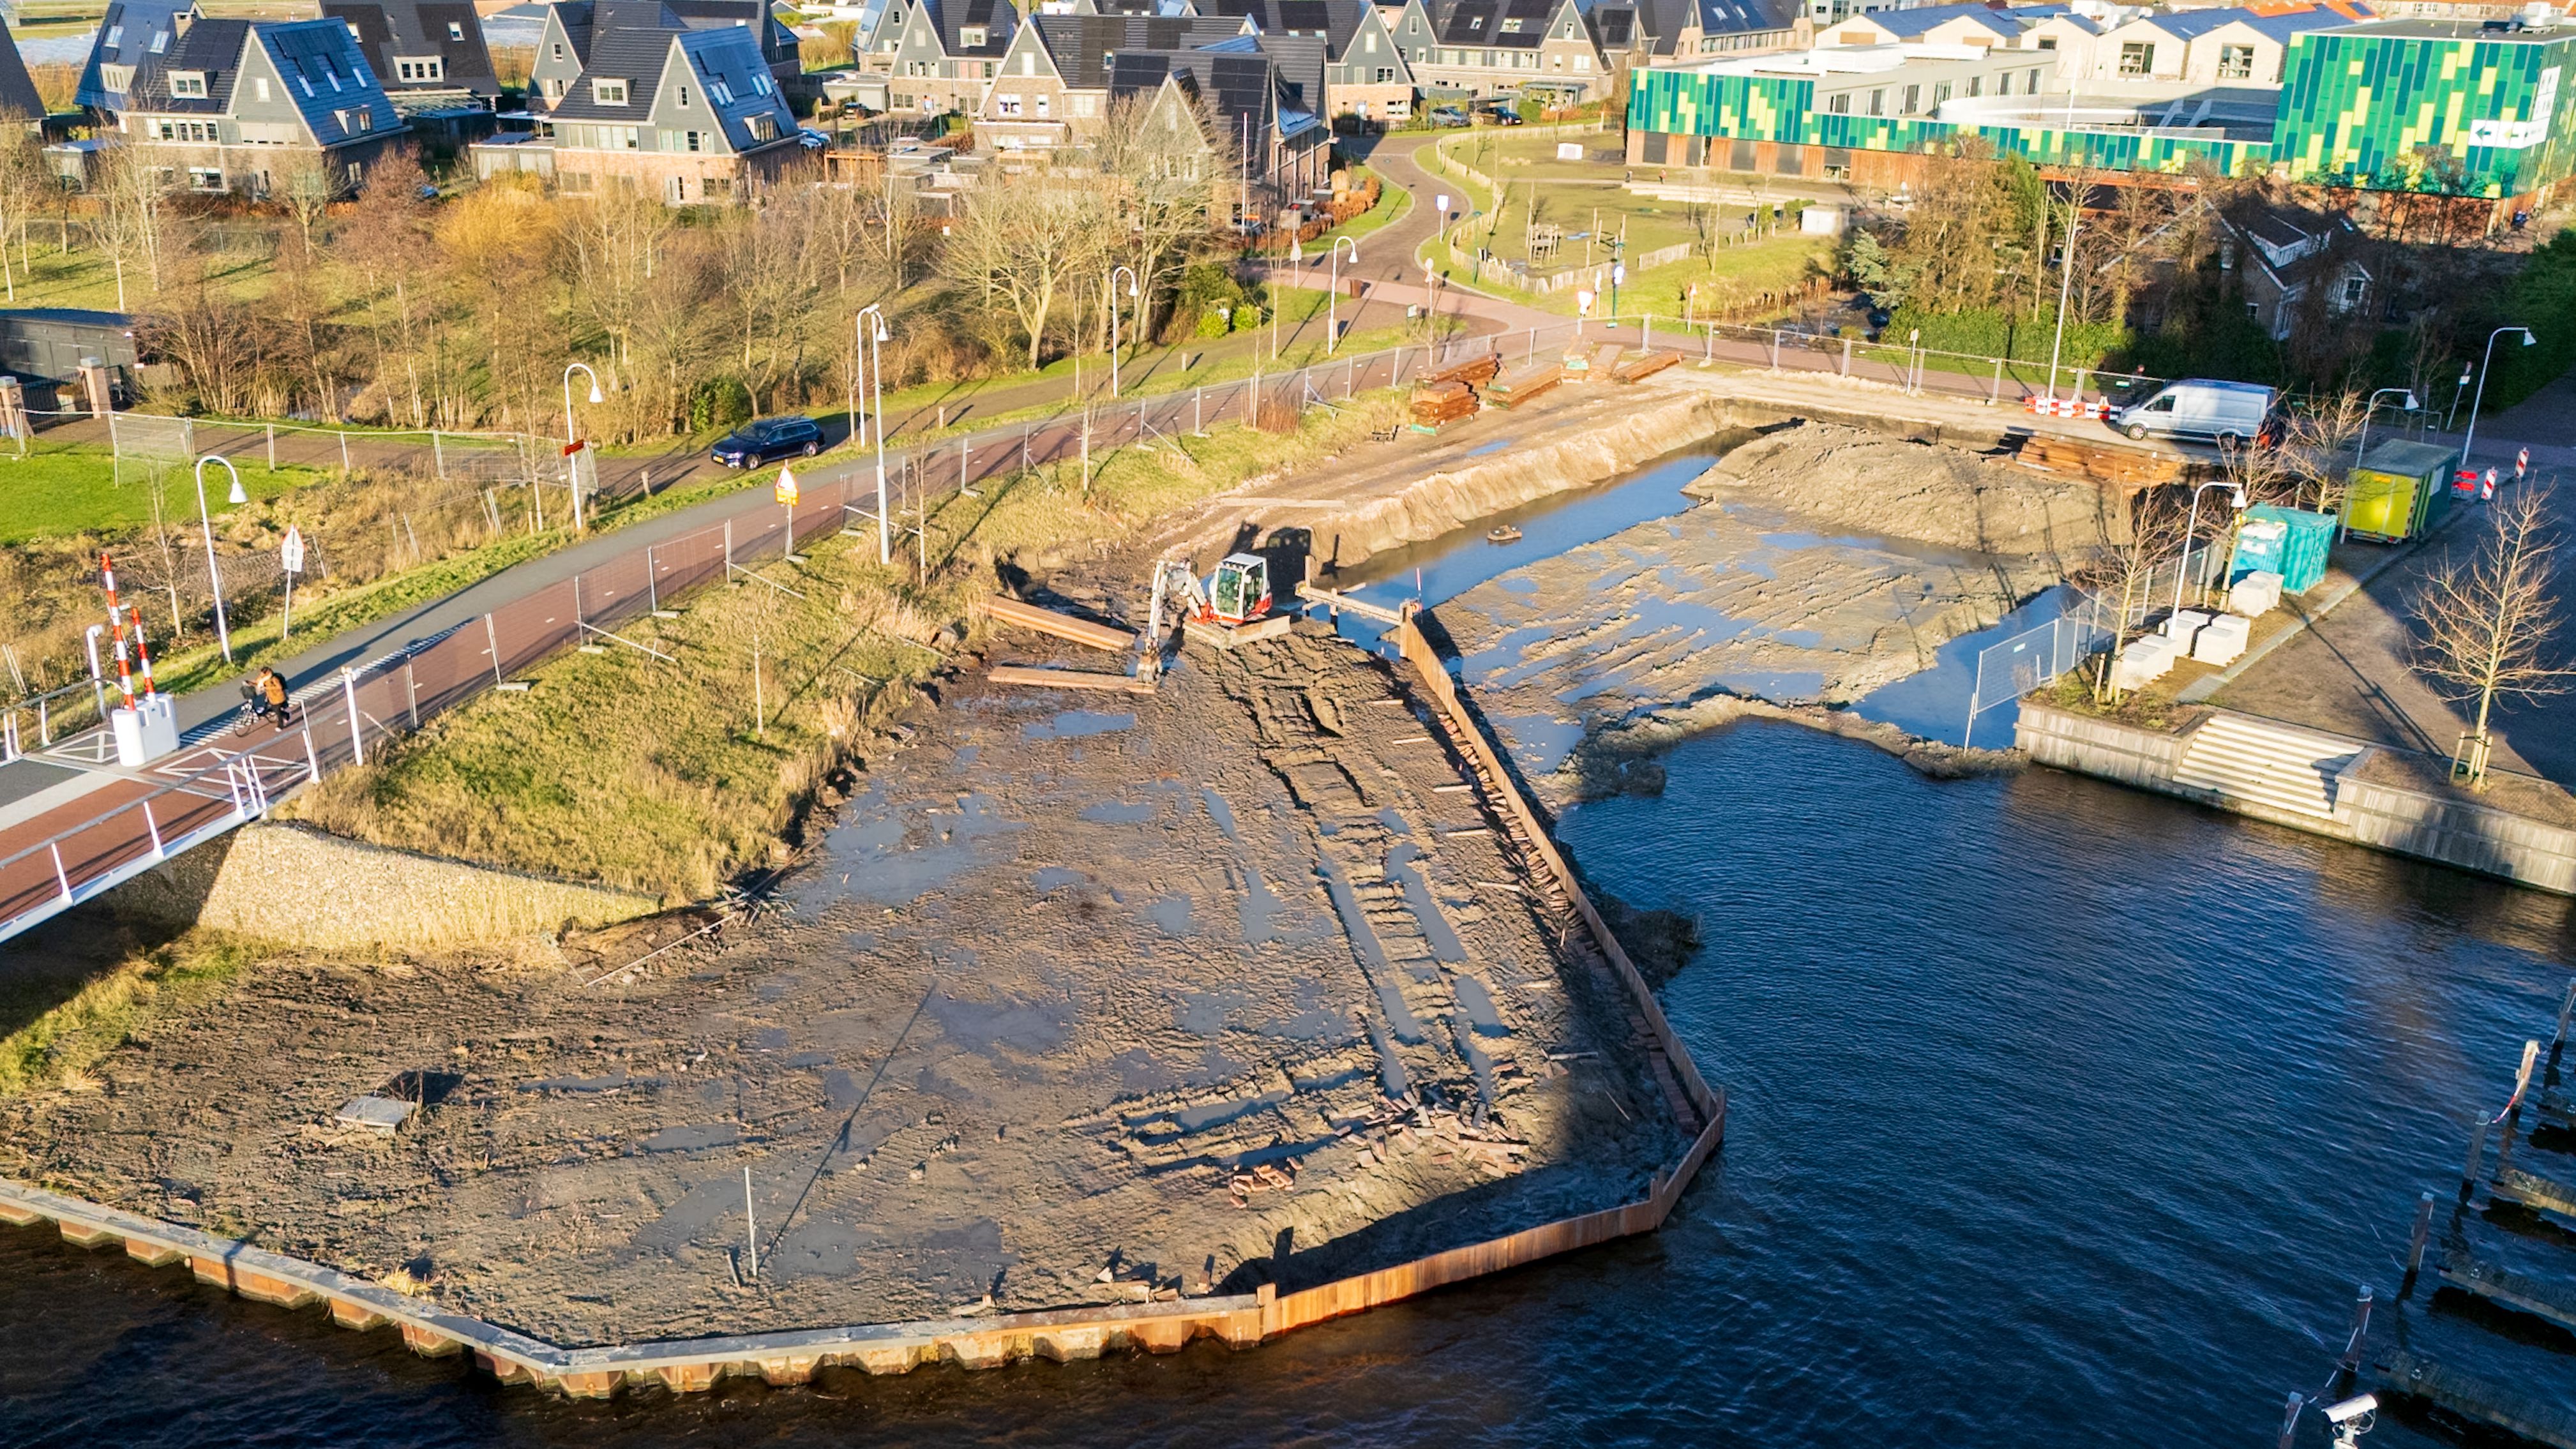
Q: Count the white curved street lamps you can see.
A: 8